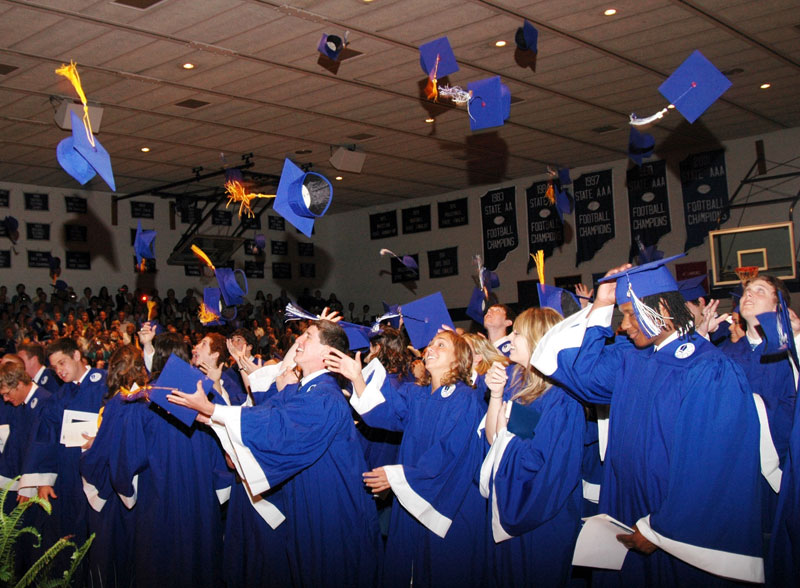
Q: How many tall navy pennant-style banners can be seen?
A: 5